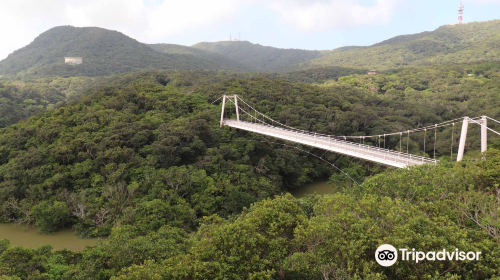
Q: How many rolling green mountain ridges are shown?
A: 3